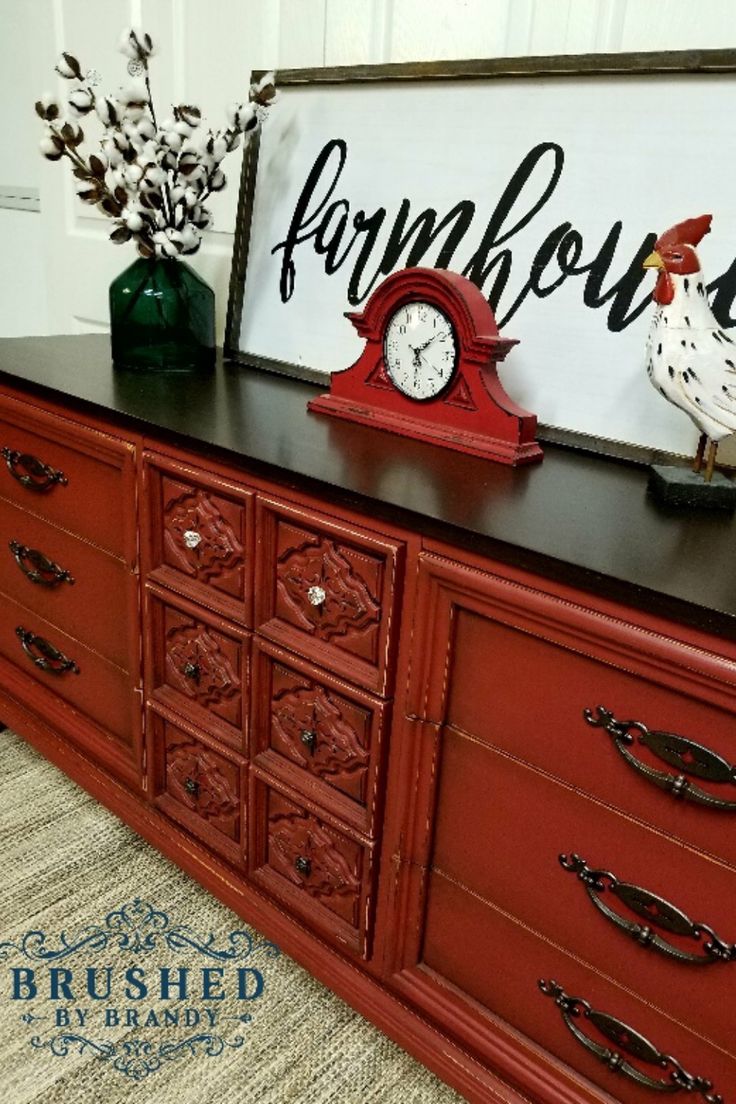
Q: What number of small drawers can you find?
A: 6